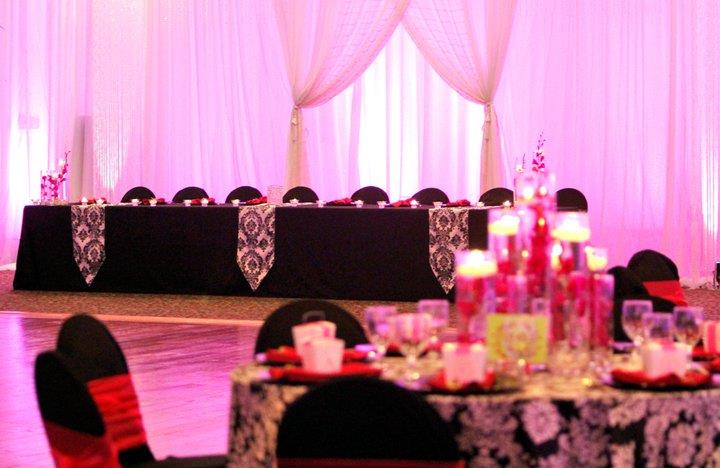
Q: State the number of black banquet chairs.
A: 14